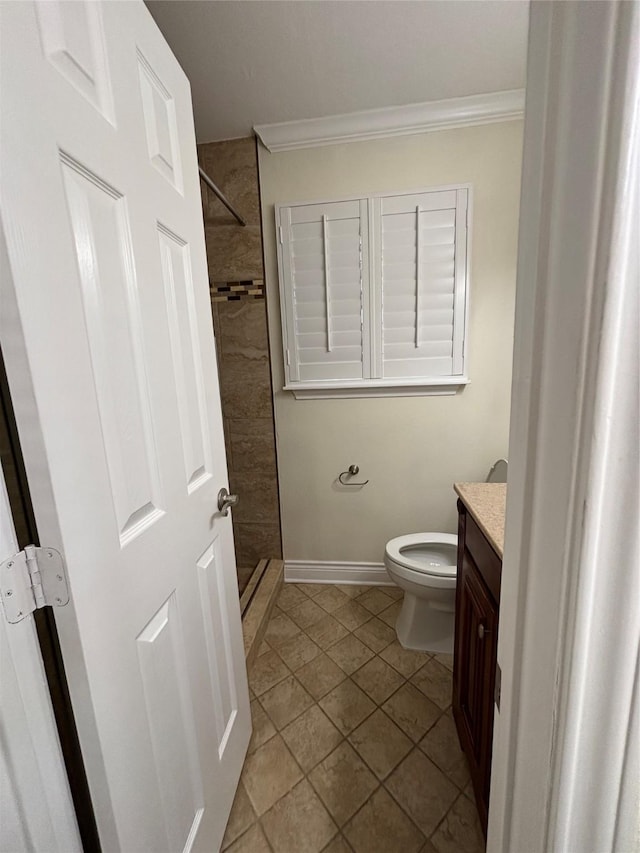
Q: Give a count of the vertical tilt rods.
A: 2